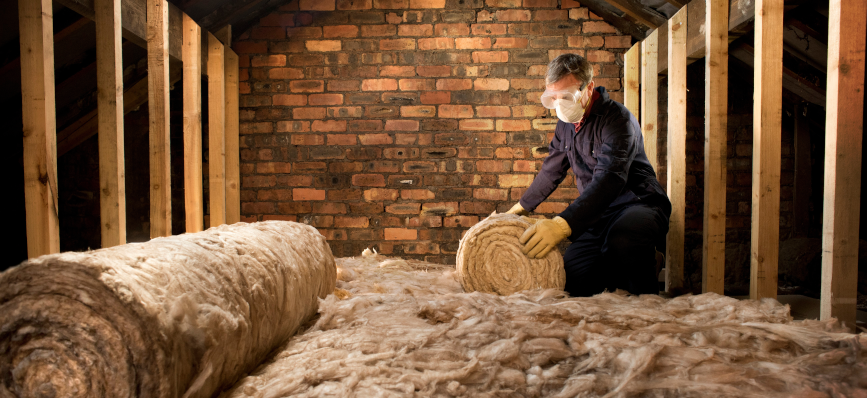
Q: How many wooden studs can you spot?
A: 12